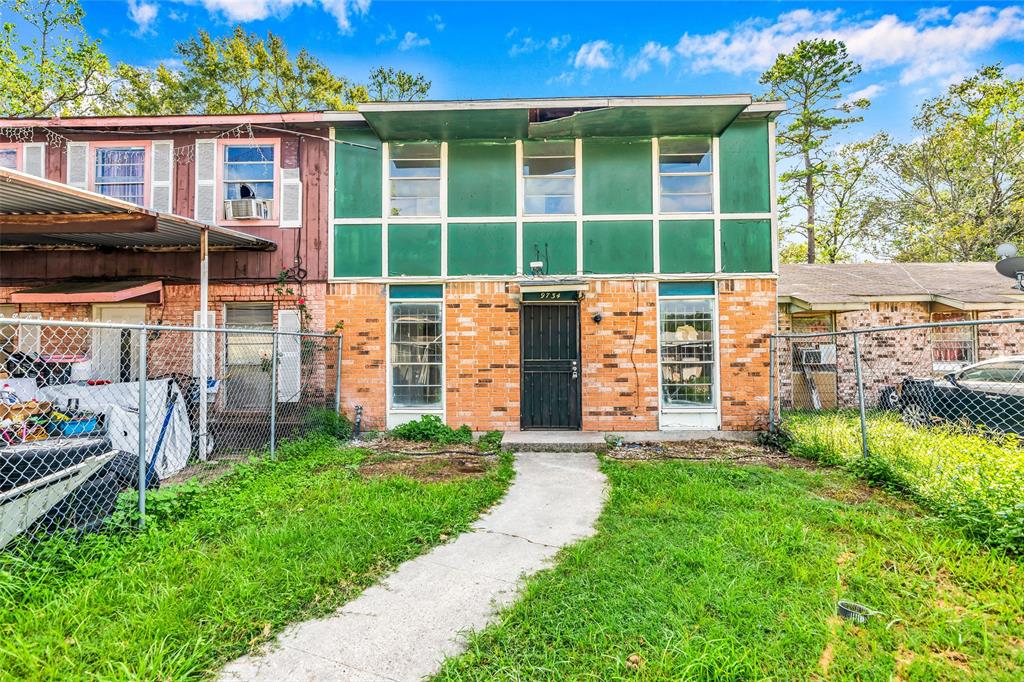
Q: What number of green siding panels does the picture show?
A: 11